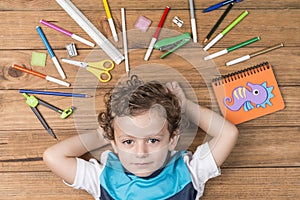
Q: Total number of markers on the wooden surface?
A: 9